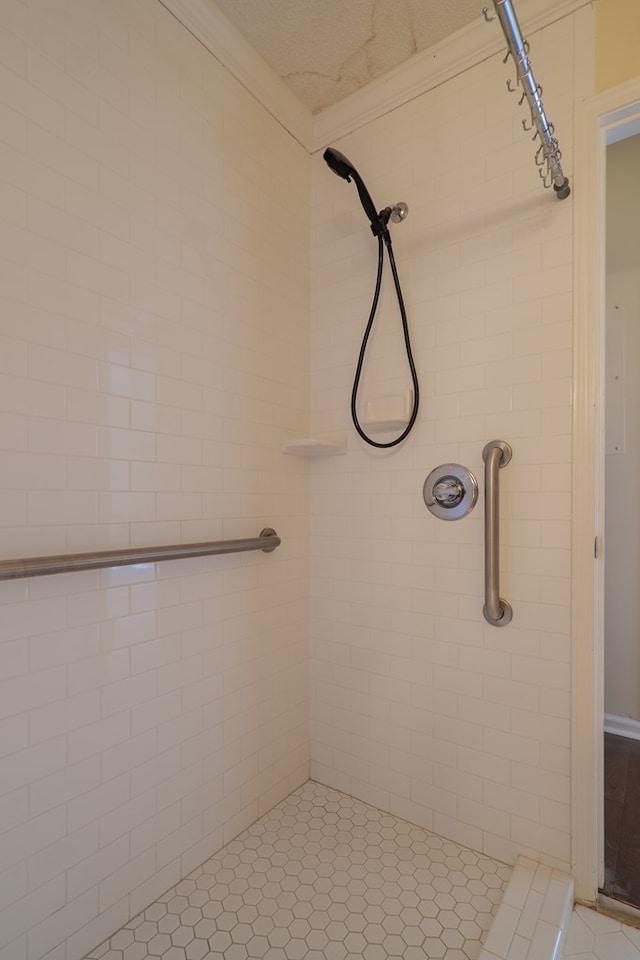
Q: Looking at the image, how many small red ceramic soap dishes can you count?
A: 0